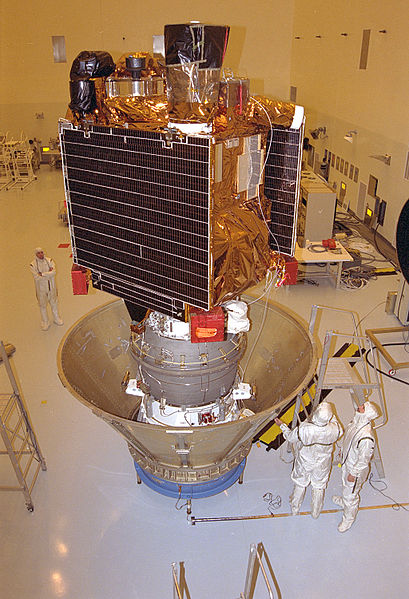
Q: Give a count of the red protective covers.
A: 3